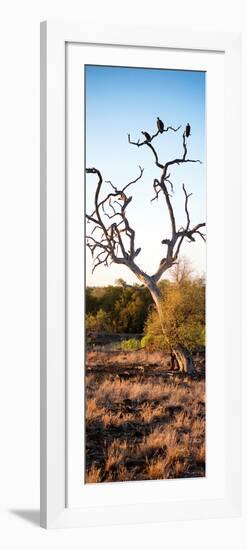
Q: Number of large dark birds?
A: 3